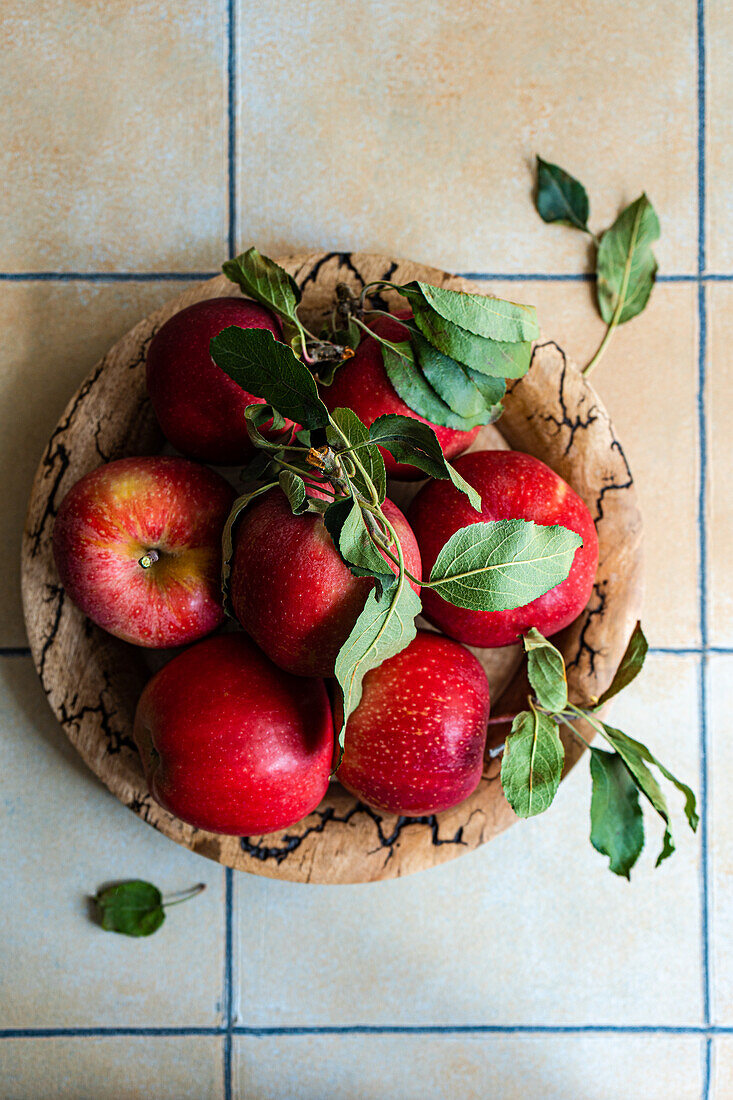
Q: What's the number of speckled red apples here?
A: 7